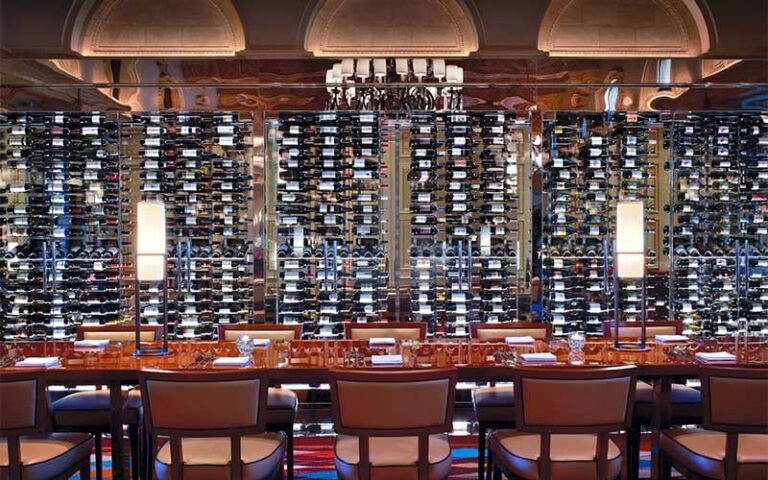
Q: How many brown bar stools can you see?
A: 10